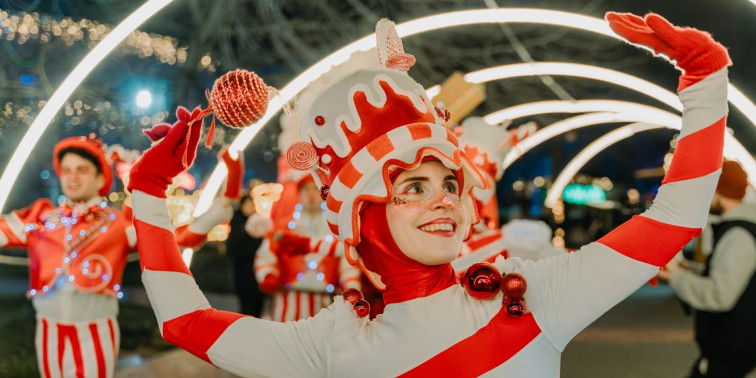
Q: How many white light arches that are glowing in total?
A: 6